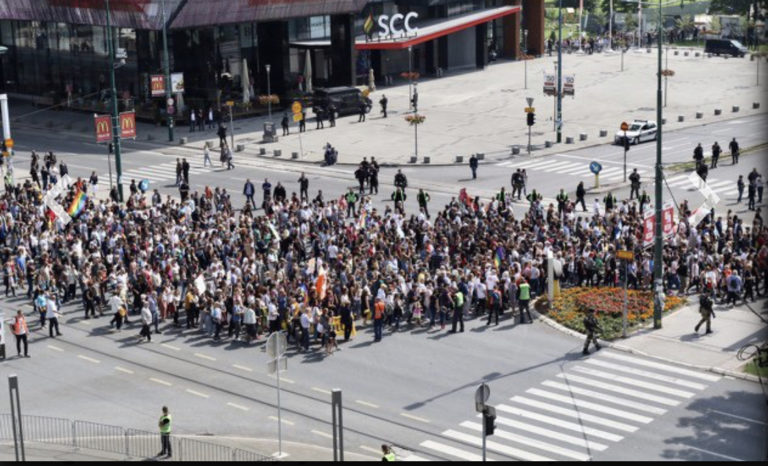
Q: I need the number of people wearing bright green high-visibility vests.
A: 13